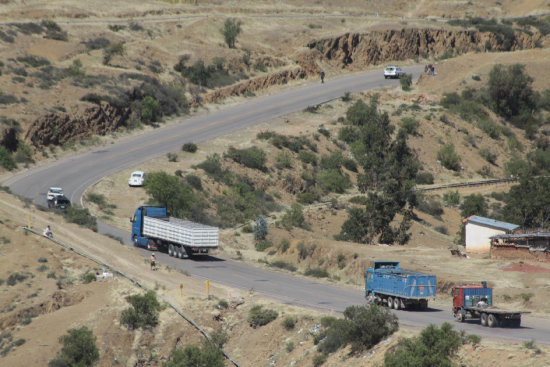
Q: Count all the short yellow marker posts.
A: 2